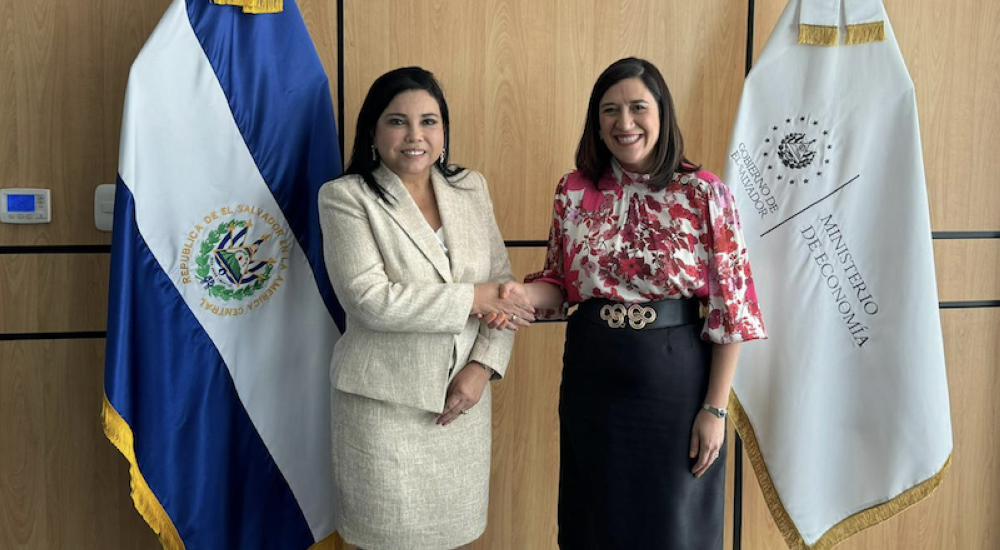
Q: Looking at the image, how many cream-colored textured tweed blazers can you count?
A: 1